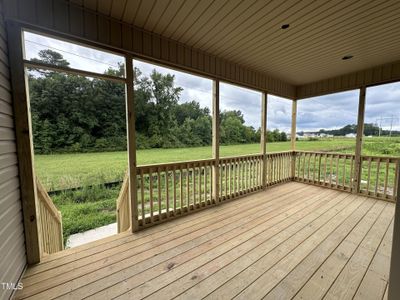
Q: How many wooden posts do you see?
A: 6